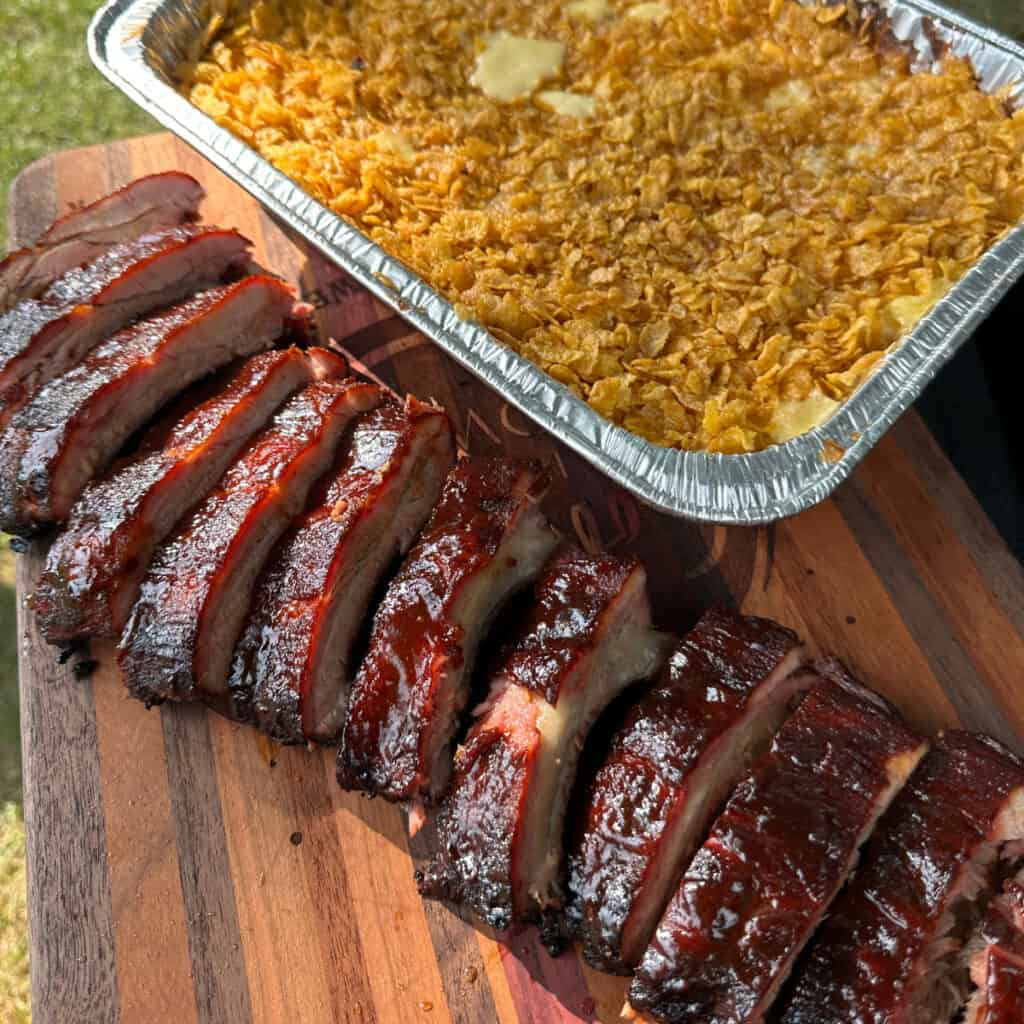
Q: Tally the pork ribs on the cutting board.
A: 12